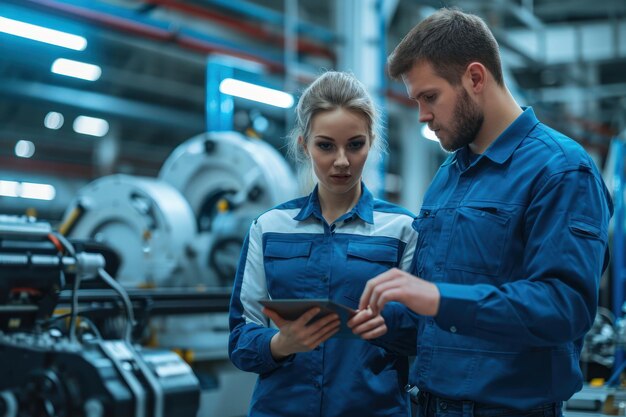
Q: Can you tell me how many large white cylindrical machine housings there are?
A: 2